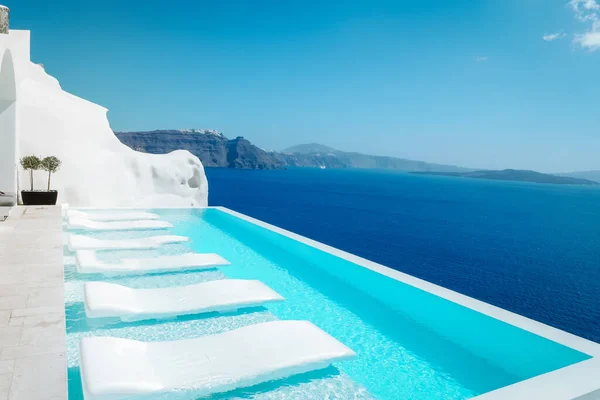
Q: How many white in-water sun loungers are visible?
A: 6